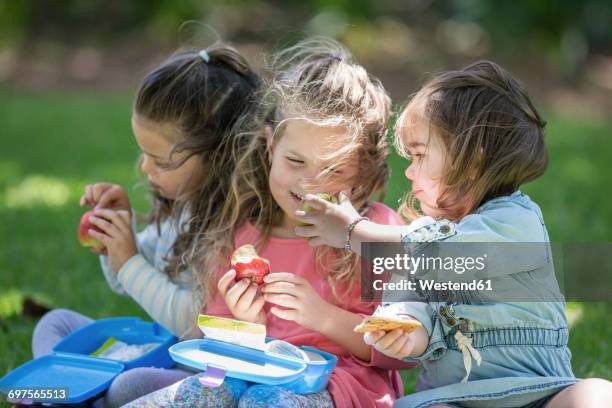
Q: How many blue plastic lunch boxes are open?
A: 2